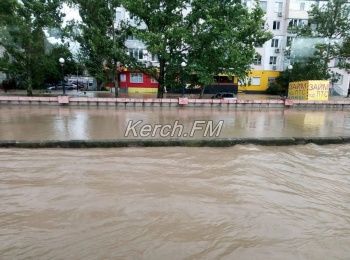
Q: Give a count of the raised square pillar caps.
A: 3